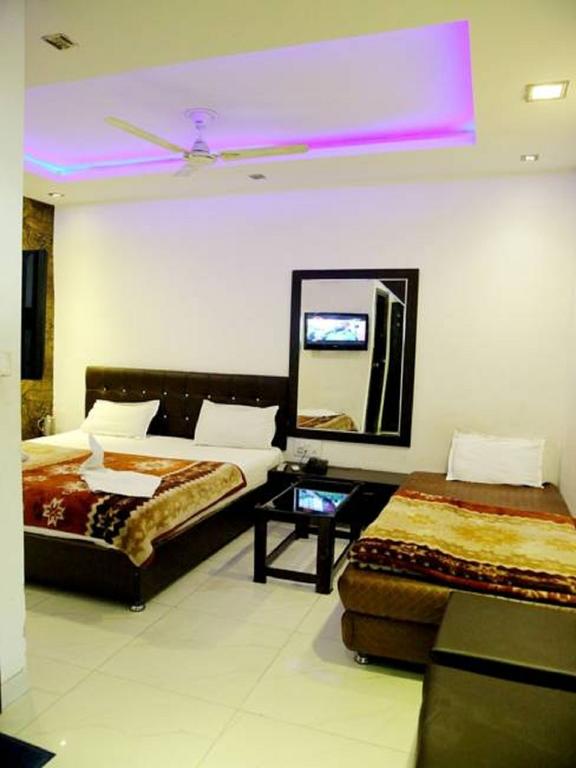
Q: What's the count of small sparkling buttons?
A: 10